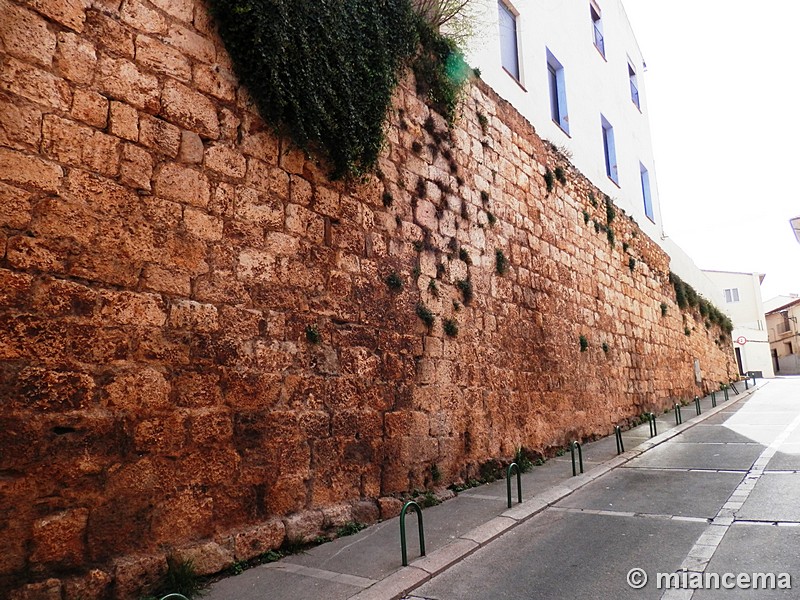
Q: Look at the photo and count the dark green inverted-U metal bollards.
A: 13